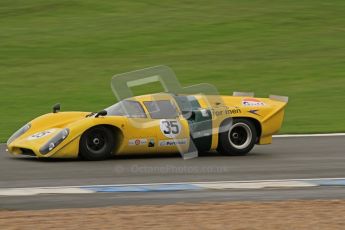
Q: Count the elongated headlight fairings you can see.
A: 2